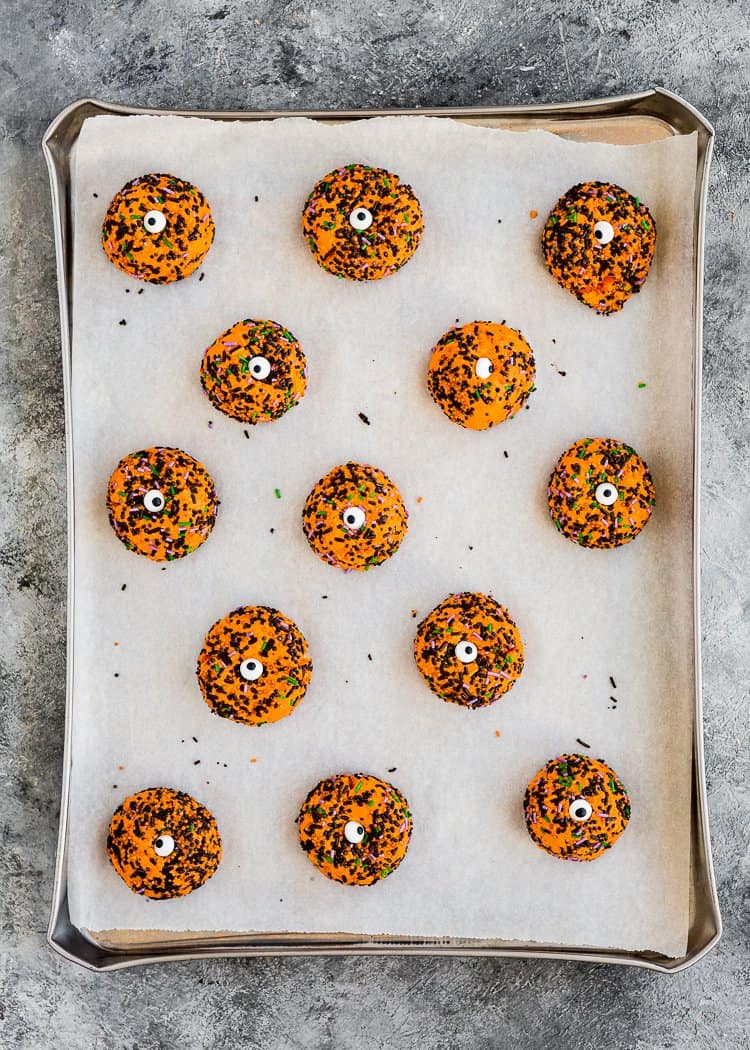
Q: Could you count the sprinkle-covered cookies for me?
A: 13